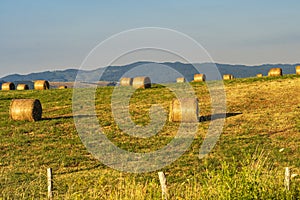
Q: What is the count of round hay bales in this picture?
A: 14